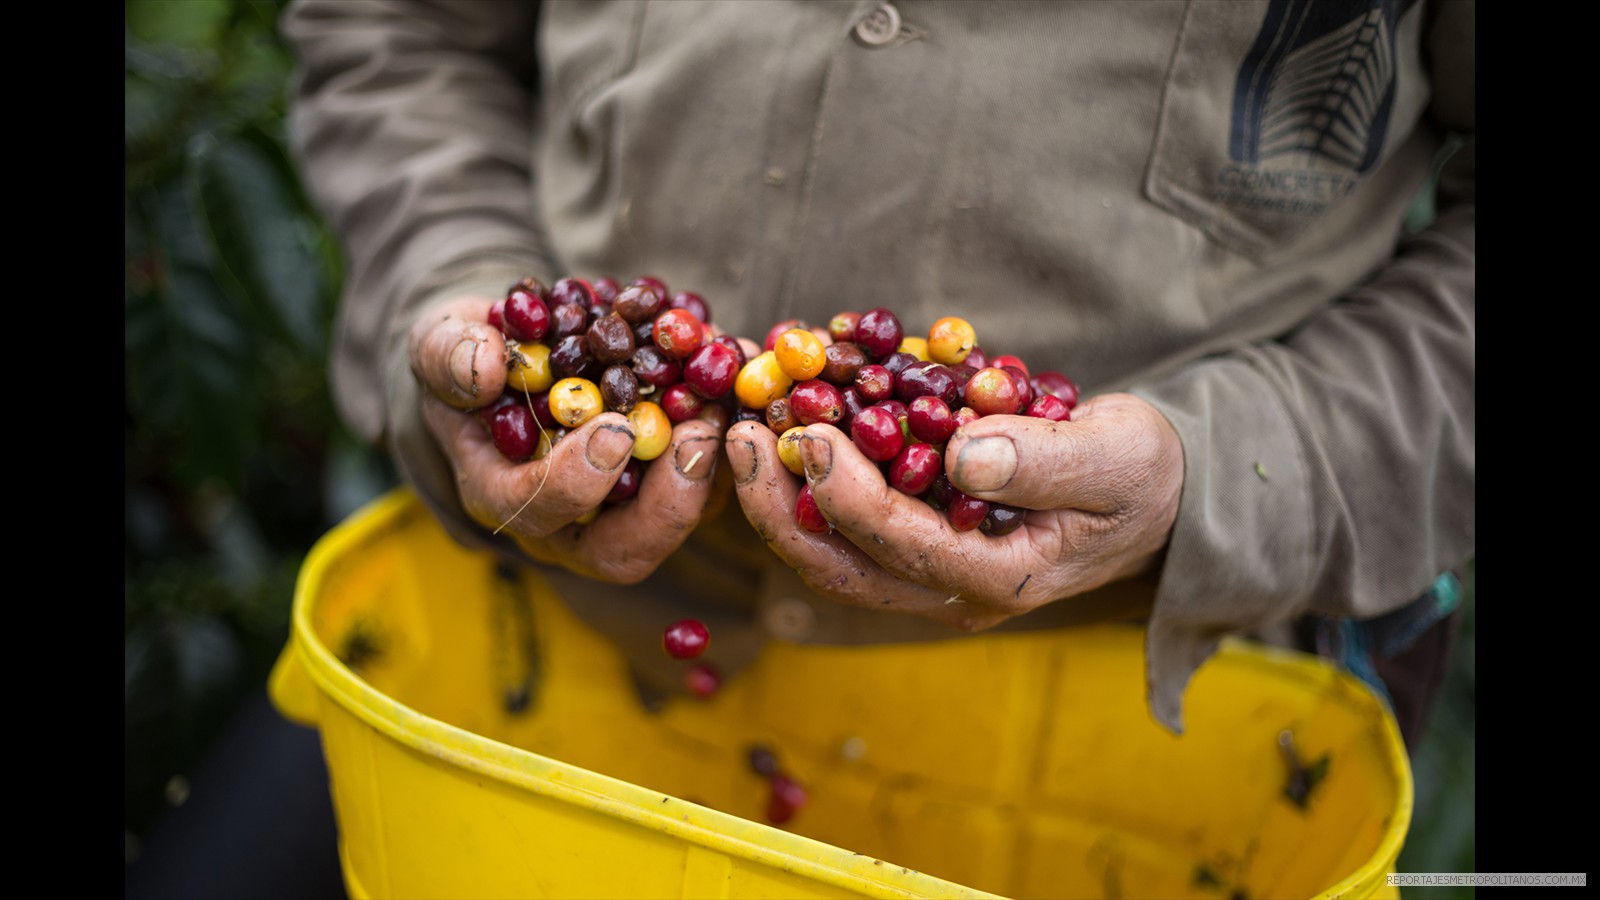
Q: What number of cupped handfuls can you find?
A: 2